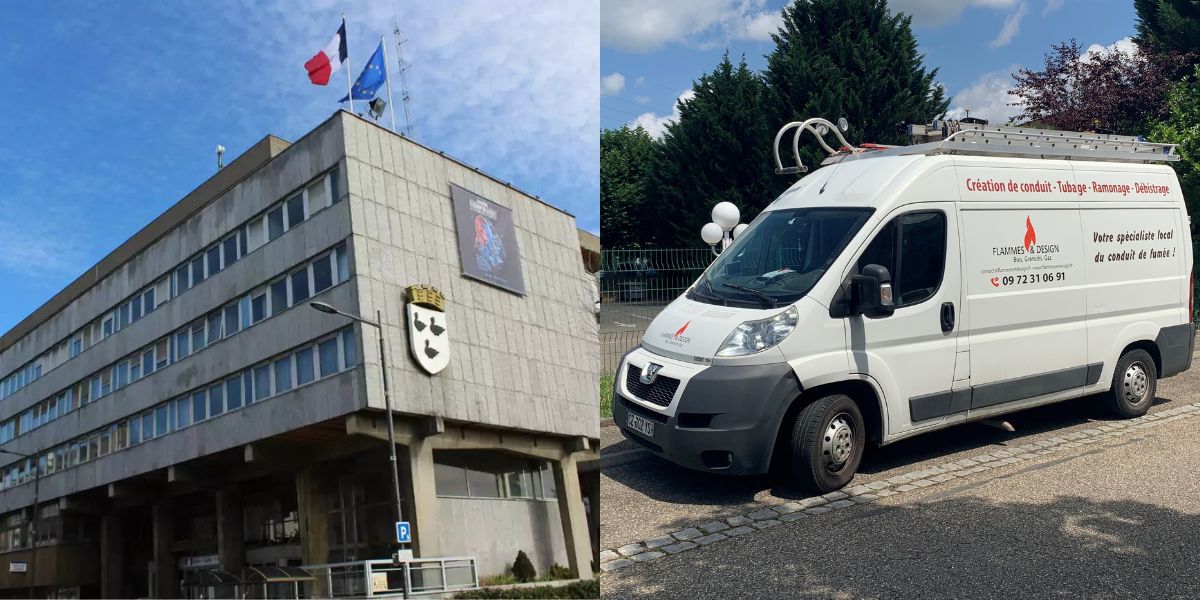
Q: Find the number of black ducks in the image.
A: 3